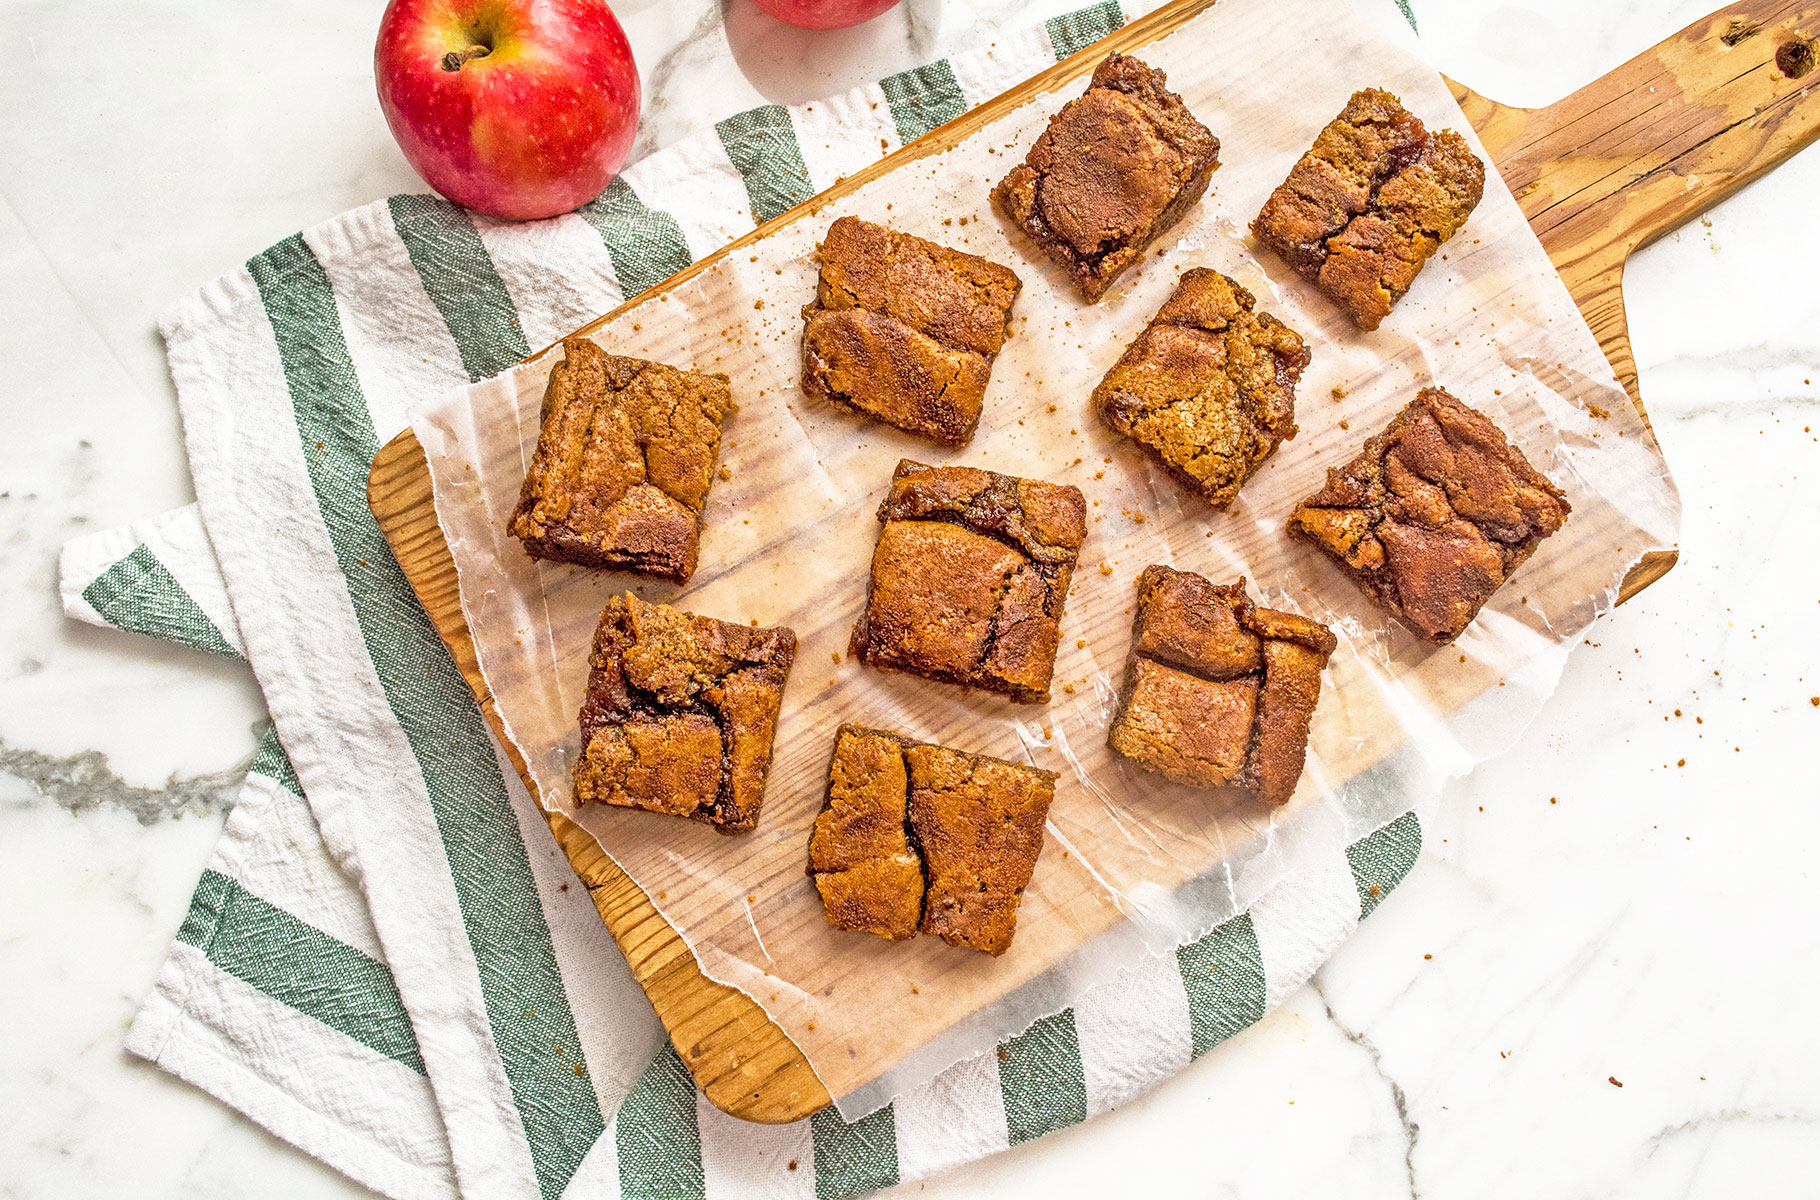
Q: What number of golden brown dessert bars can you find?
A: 10